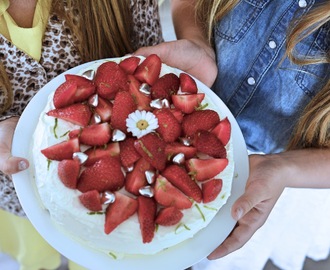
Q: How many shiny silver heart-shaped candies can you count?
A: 14